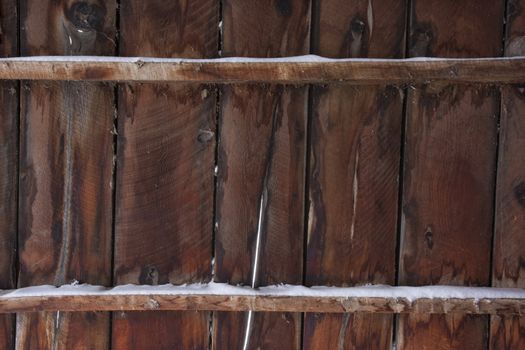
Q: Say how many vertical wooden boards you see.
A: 7